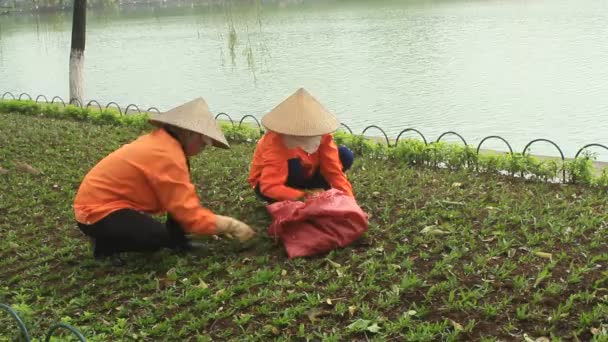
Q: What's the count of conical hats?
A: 2